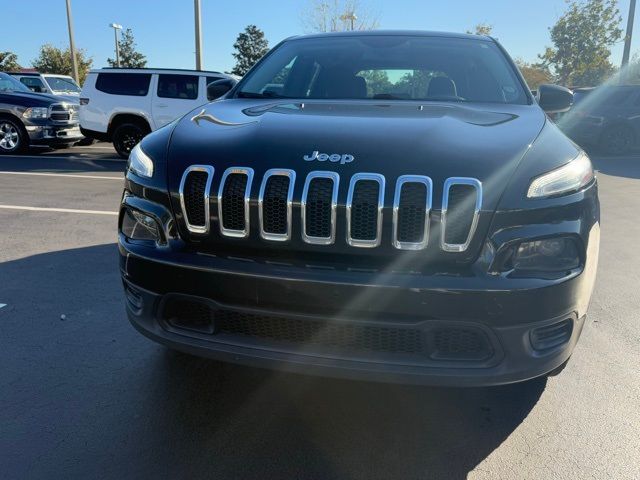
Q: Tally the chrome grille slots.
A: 7